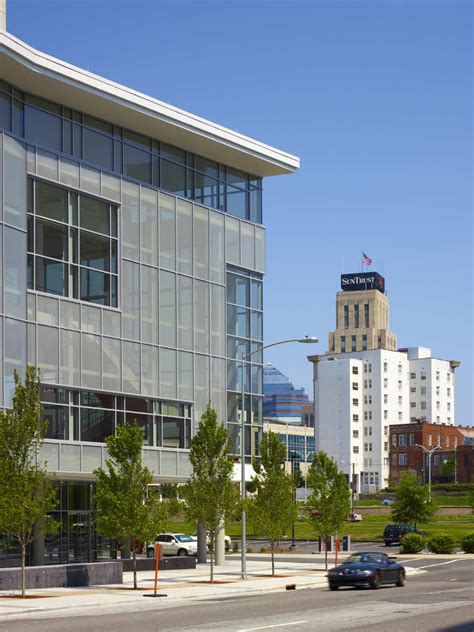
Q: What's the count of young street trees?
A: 5